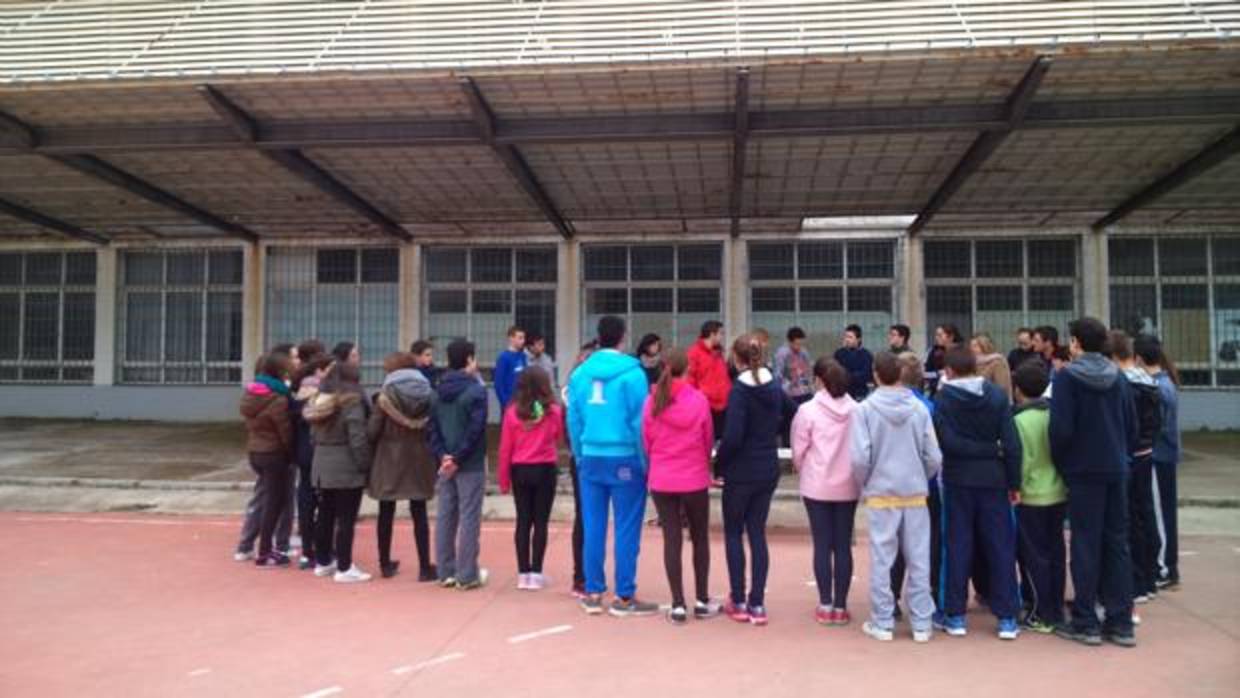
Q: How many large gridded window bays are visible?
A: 8